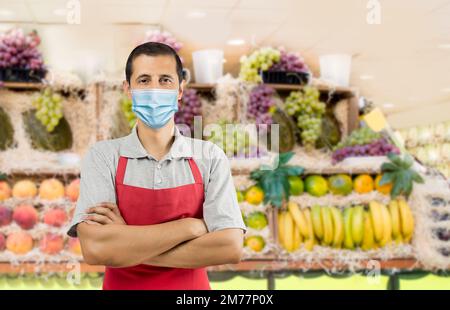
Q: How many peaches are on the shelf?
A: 11